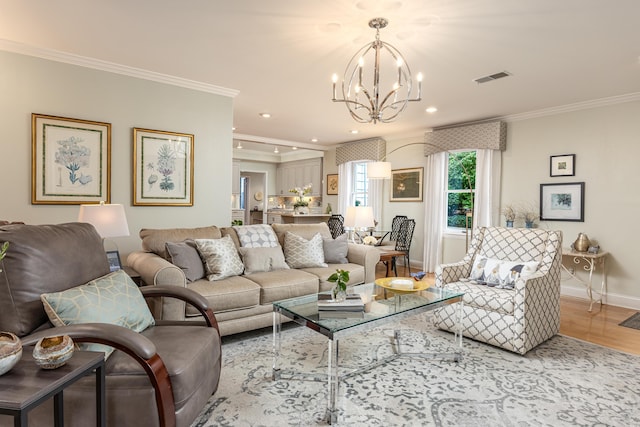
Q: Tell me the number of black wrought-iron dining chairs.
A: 4